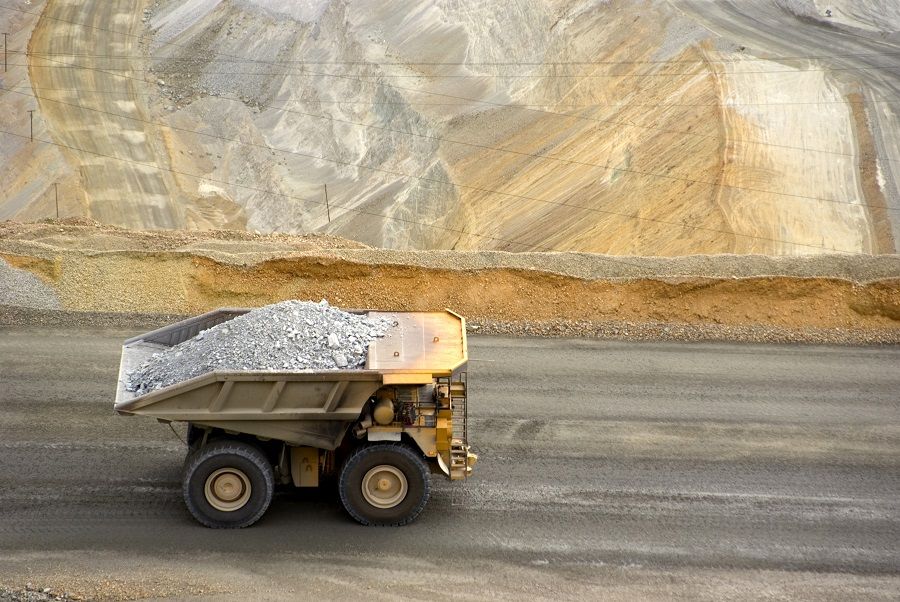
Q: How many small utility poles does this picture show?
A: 4